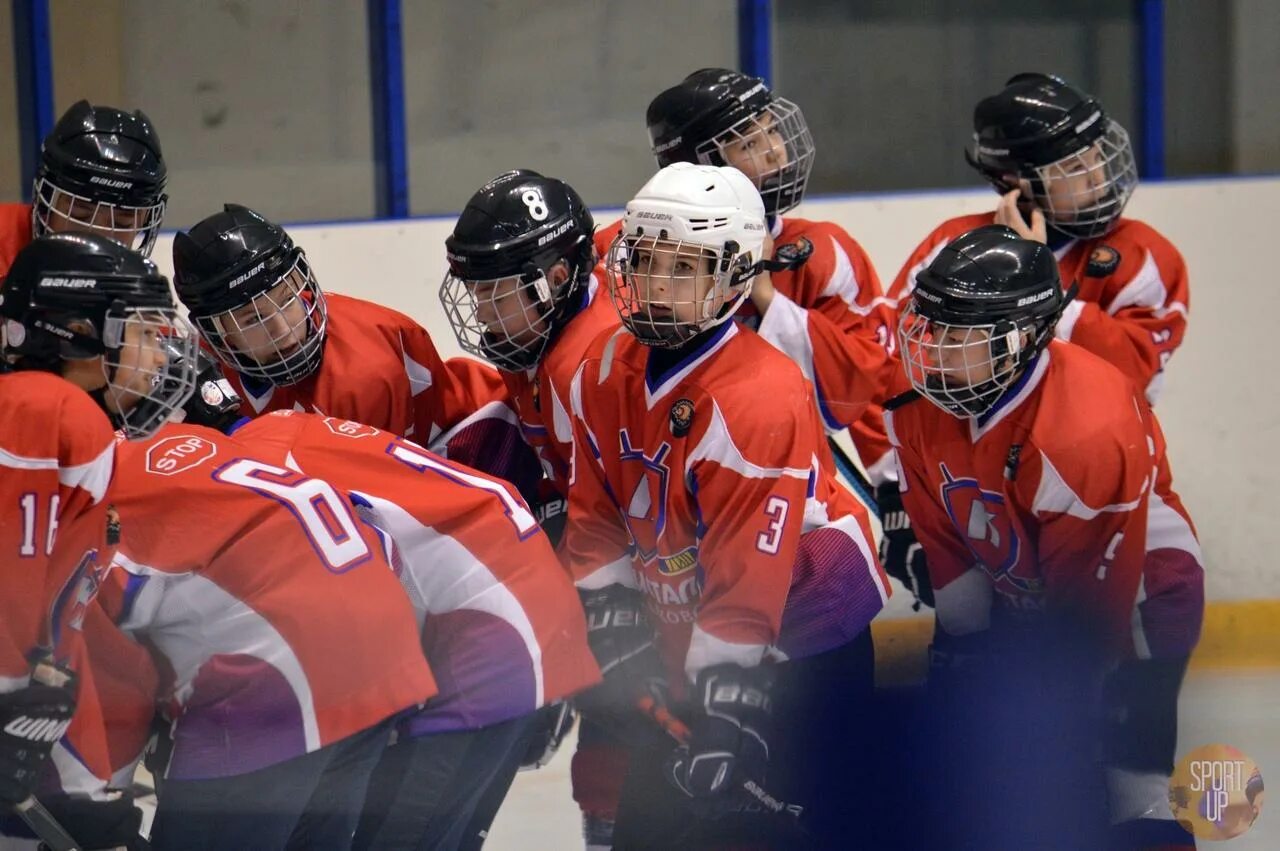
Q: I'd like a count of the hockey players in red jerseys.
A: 10